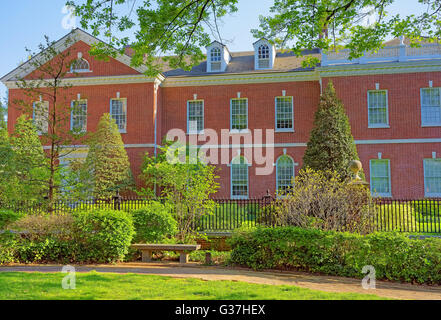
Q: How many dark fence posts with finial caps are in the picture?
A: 2